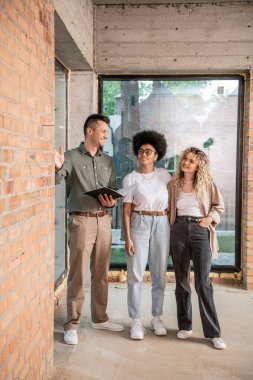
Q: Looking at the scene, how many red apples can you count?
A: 0